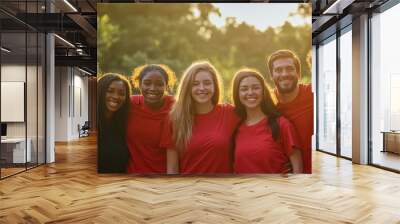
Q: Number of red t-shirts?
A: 4